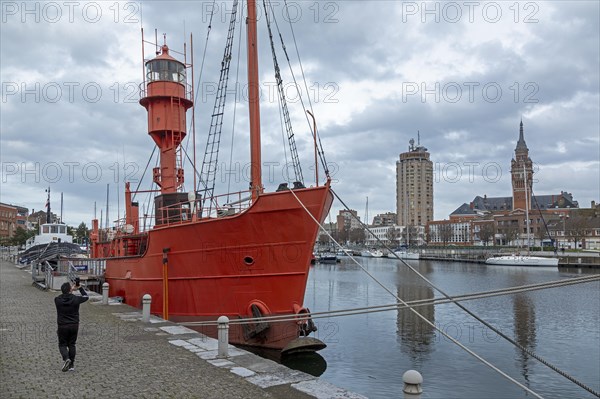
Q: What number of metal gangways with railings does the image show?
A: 1